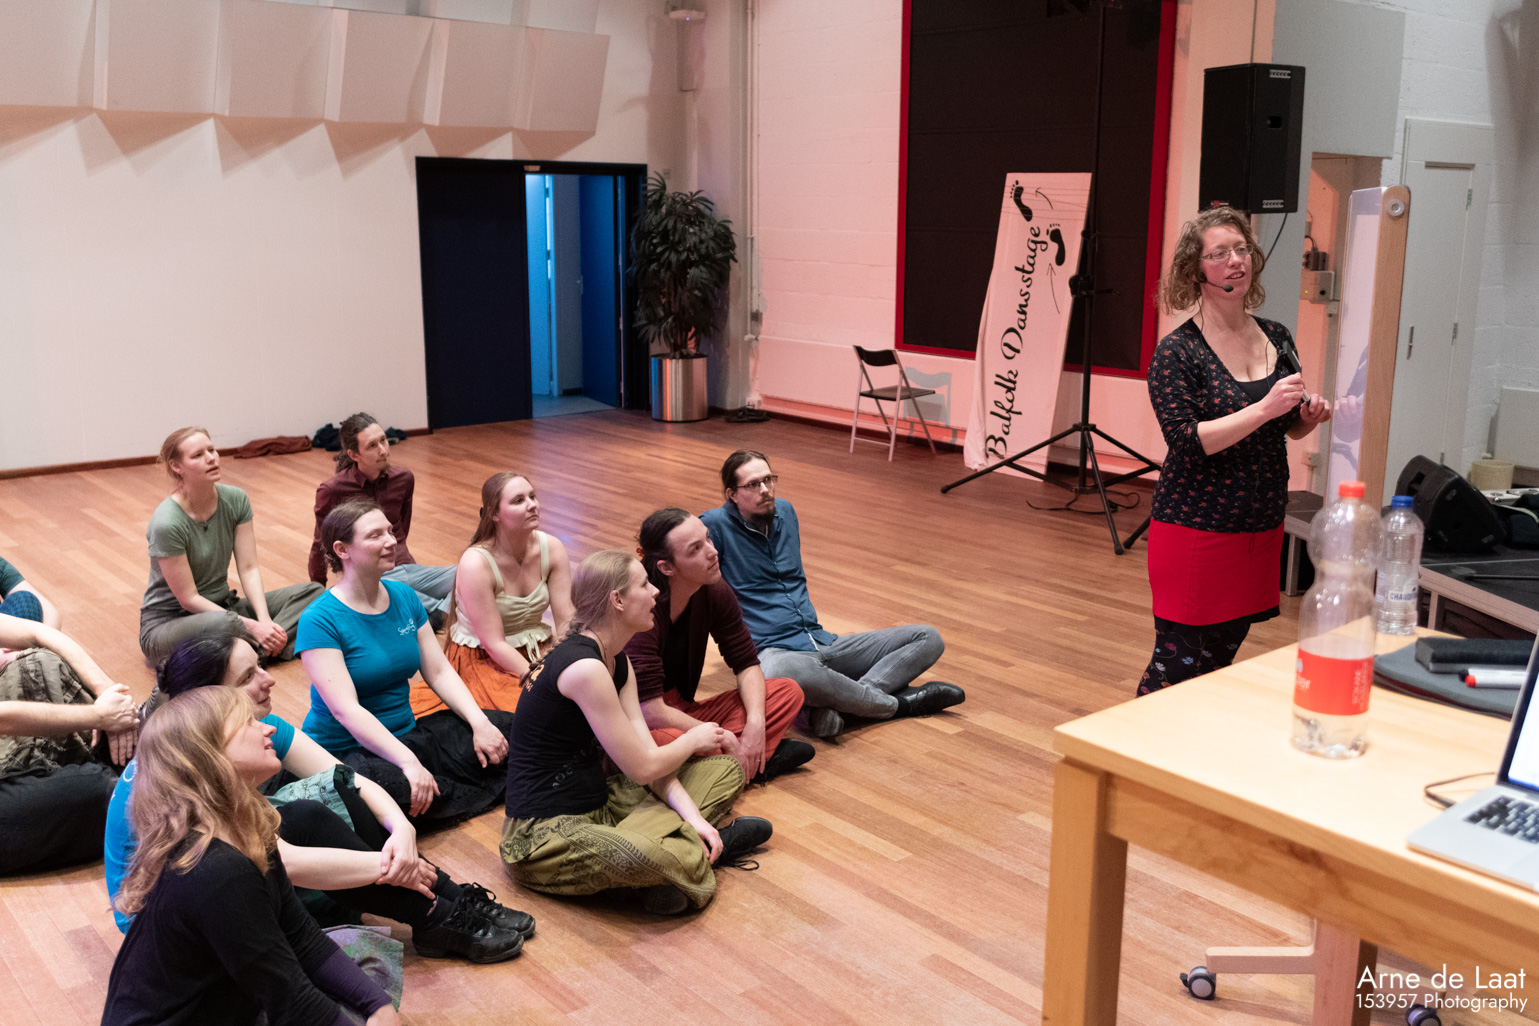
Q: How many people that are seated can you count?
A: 11